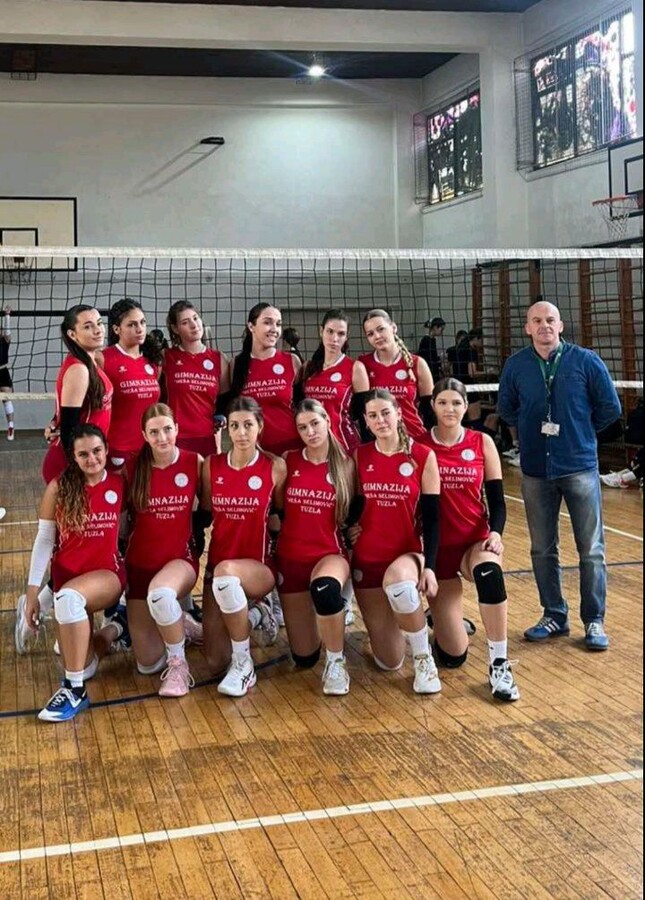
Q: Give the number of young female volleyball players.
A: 12